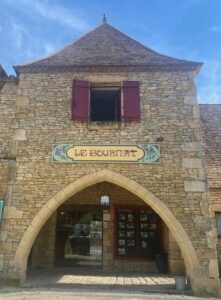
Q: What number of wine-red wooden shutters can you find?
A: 2